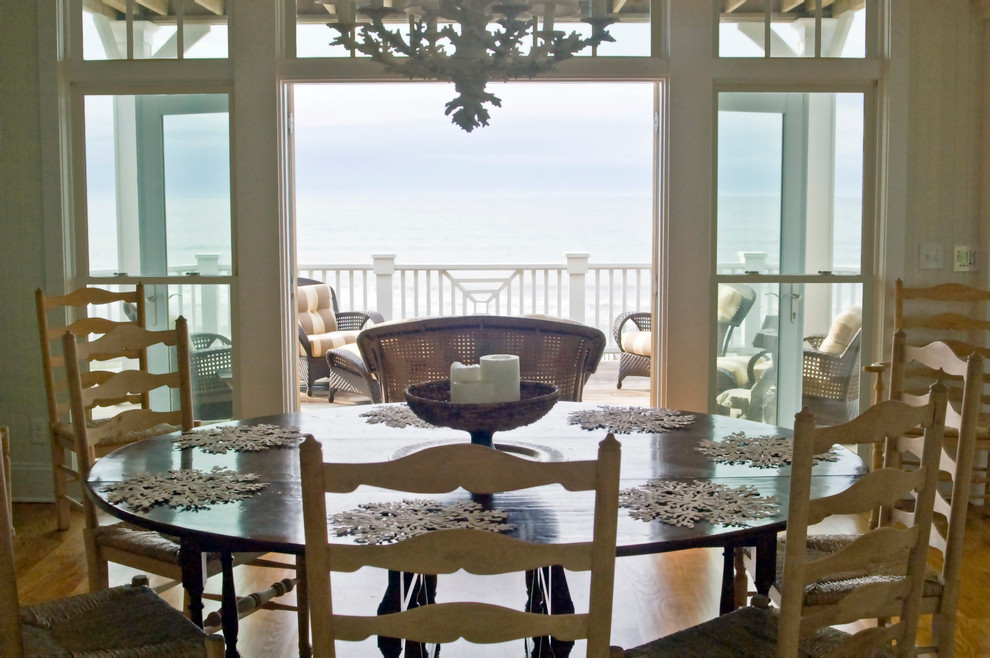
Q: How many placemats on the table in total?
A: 7